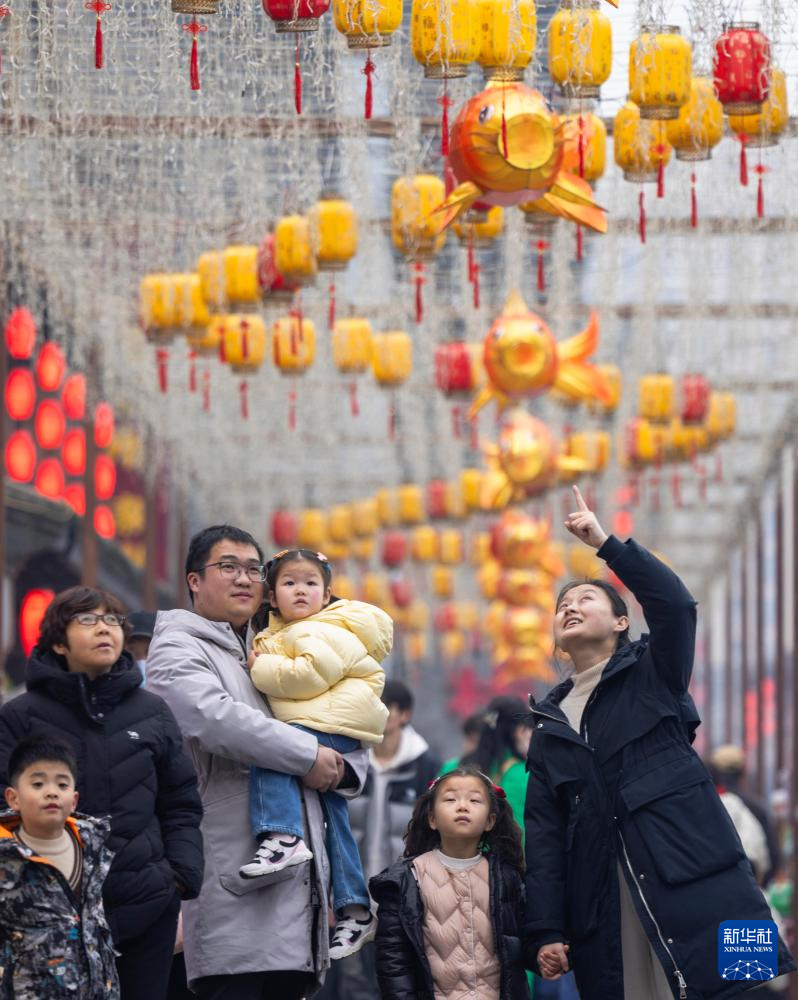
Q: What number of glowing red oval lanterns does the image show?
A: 13